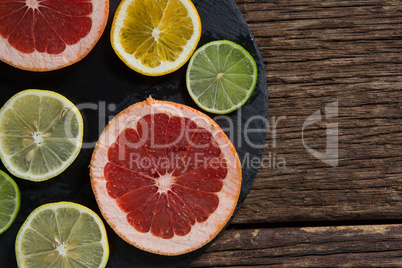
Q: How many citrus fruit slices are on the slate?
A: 7